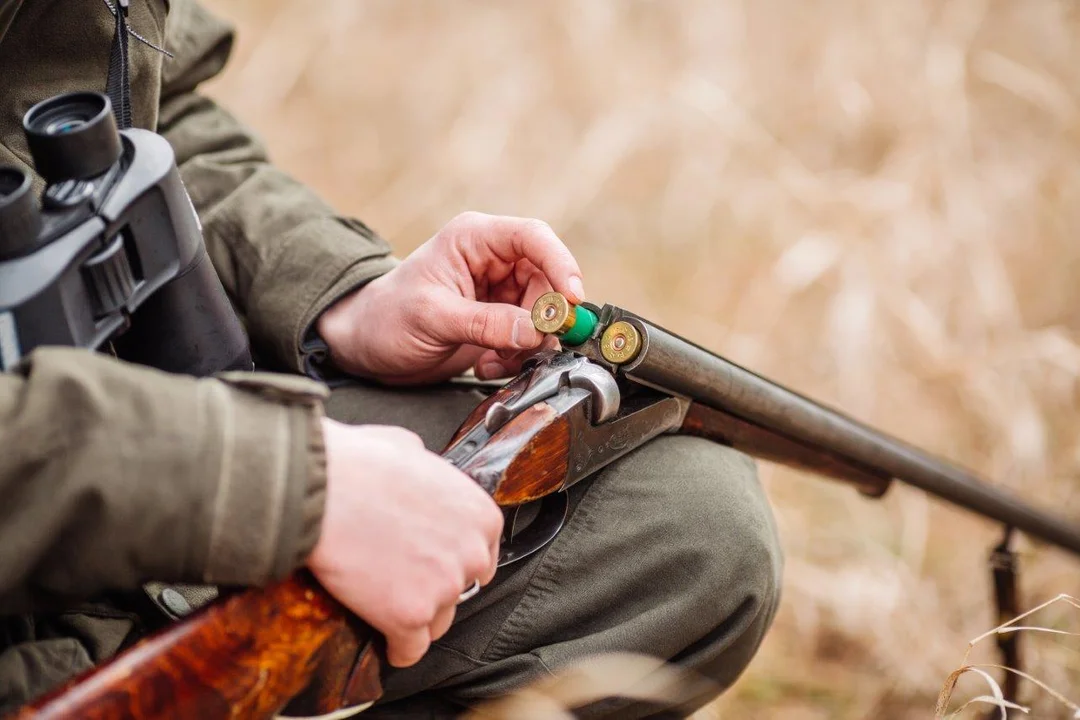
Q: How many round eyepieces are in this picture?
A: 2